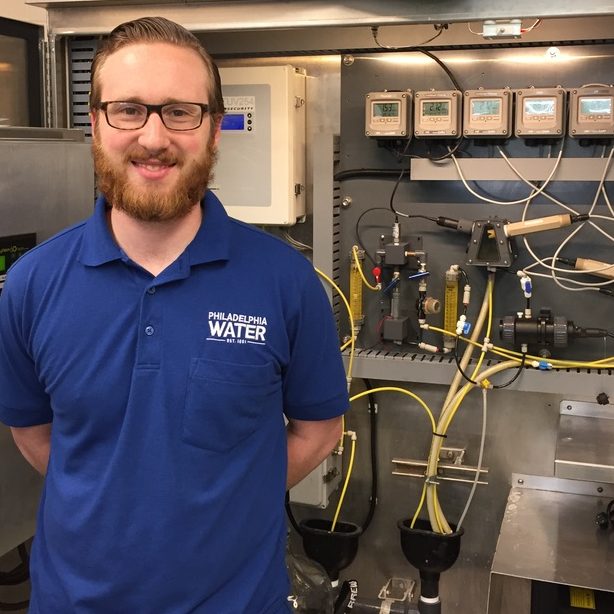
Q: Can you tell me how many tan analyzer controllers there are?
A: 5